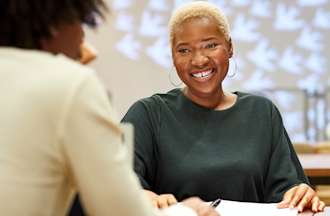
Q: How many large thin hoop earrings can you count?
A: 2